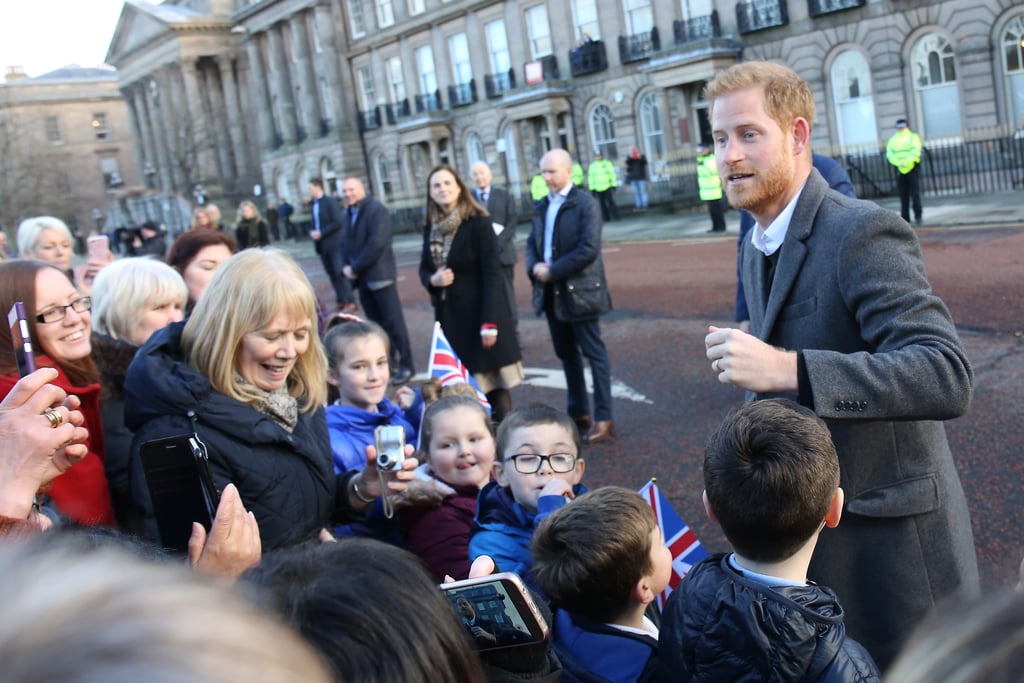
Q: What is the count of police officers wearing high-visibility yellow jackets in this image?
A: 5